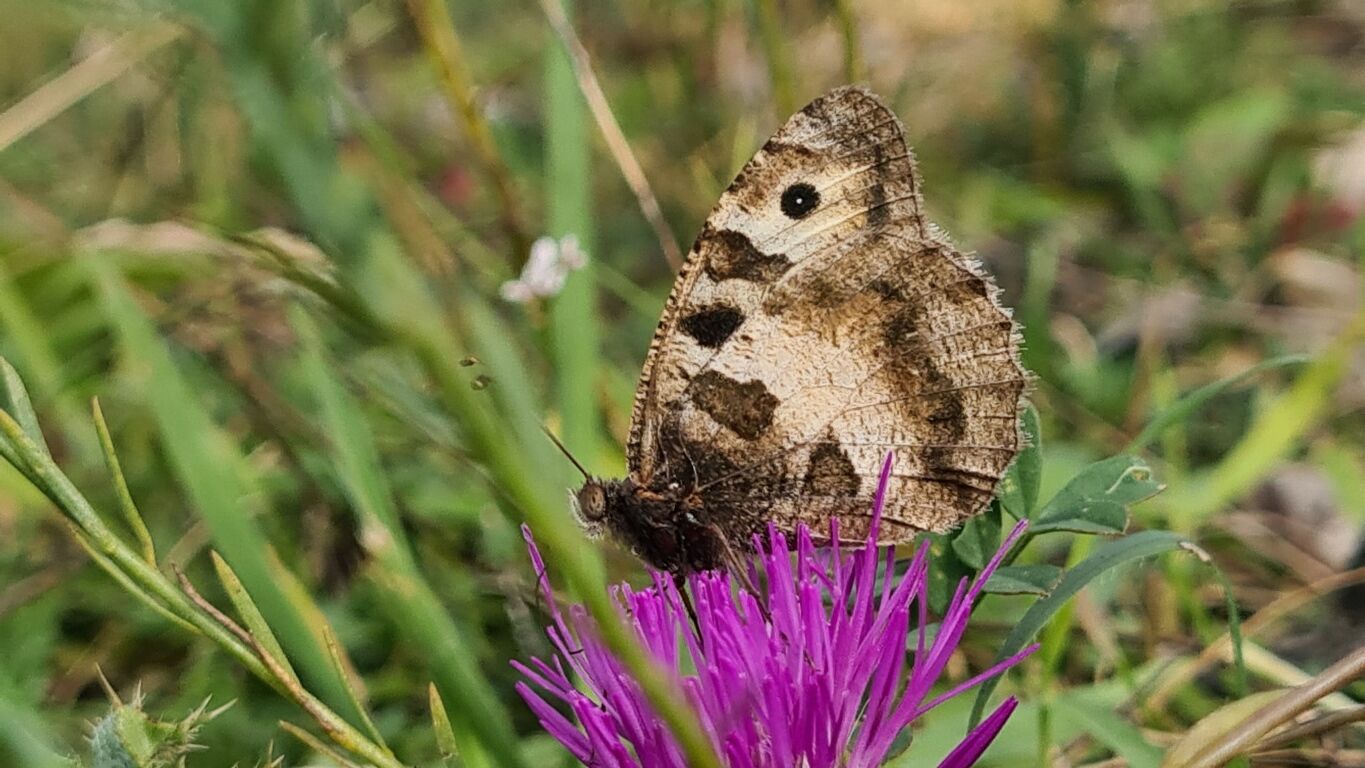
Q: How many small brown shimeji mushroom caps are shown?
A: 0